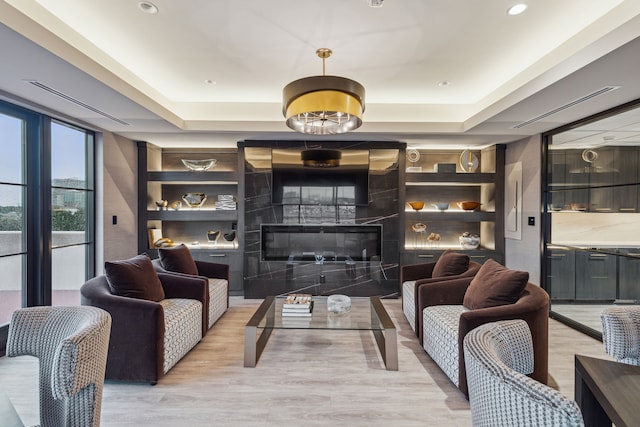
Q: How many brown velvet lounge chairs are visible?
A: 4